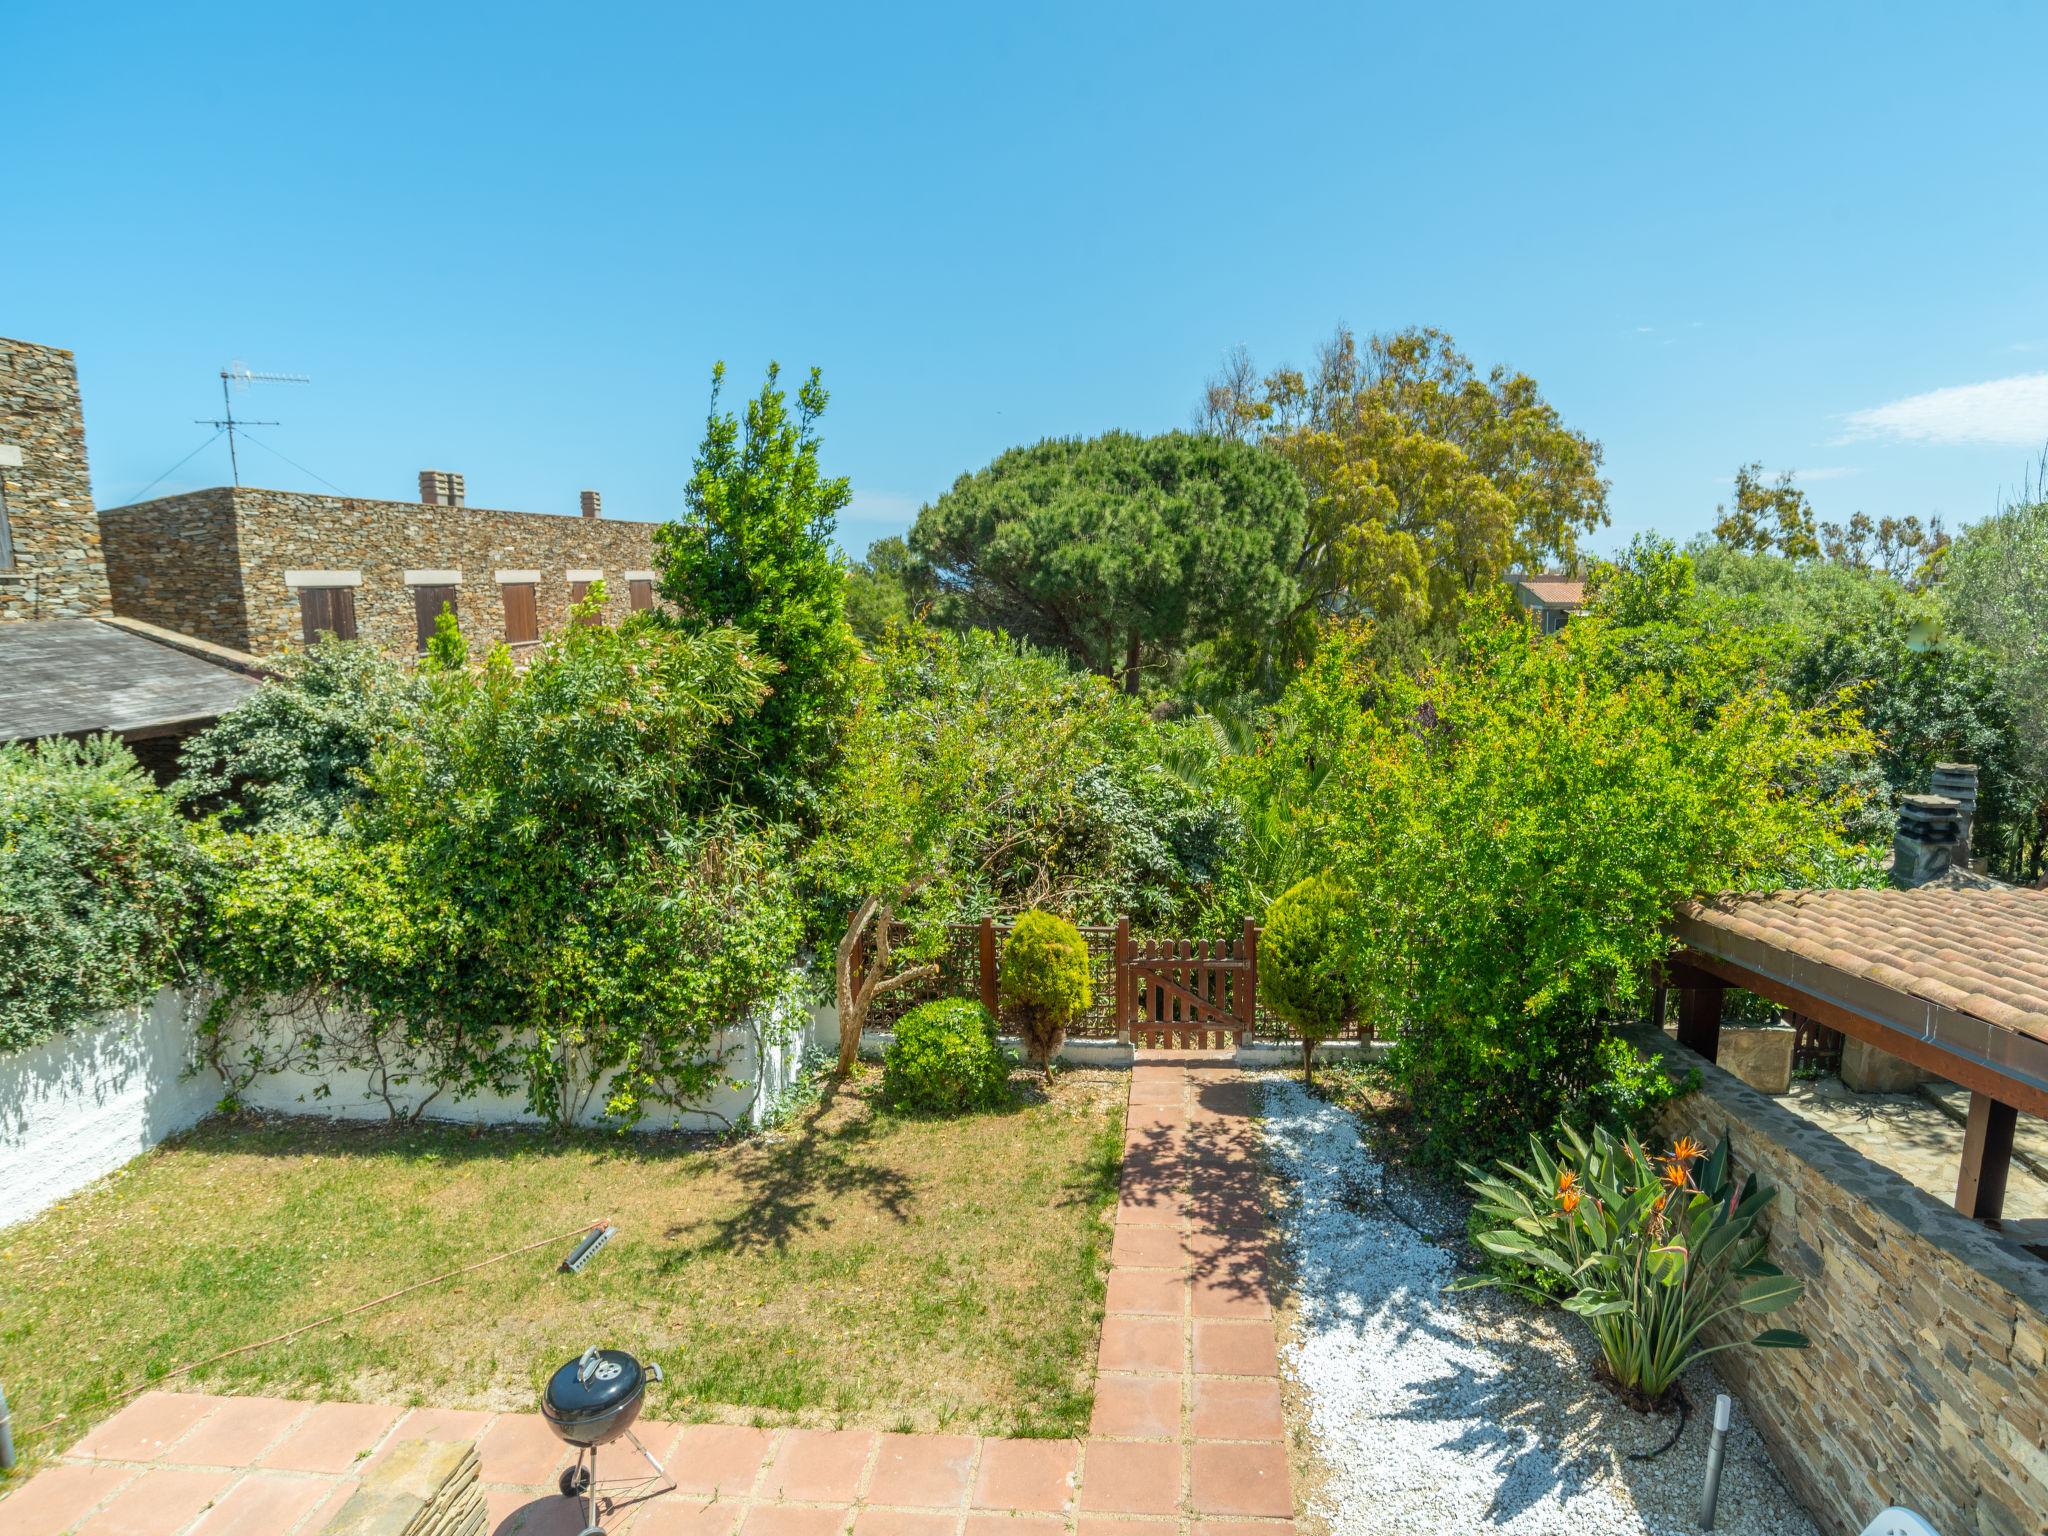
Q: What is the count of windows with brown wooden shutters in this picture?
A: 5